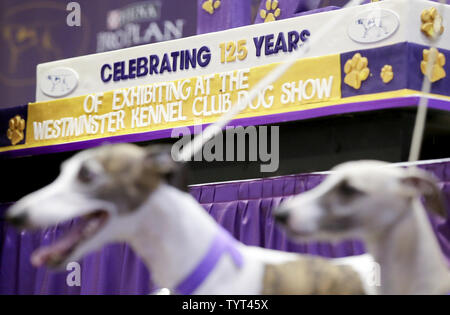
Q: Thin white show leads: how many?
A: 2